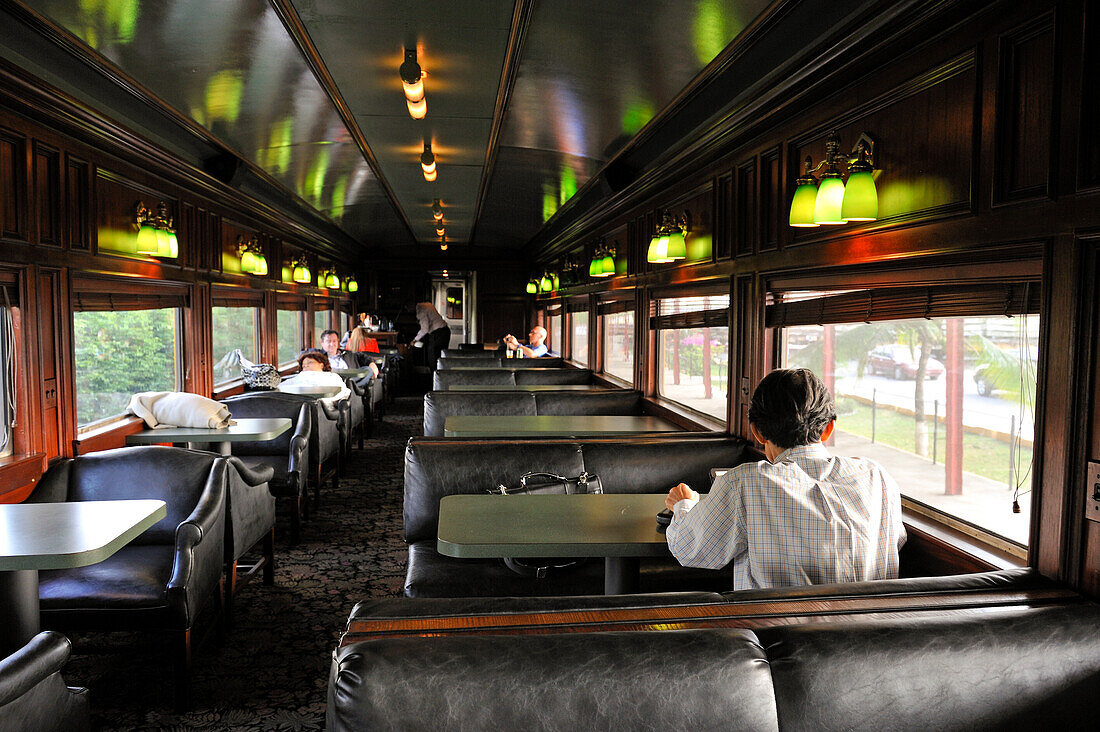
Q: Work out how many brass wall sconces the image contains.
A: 11